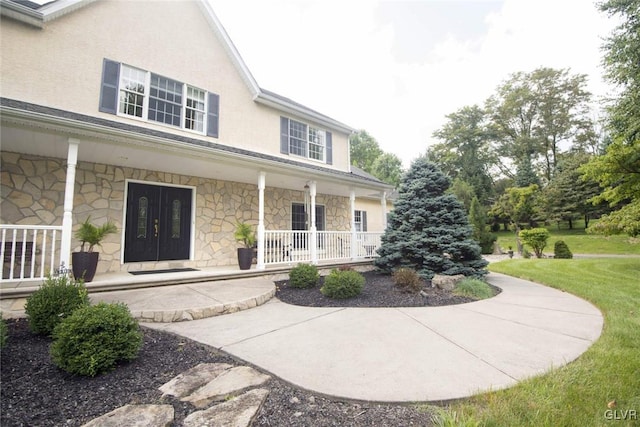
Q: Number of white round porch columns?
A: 5